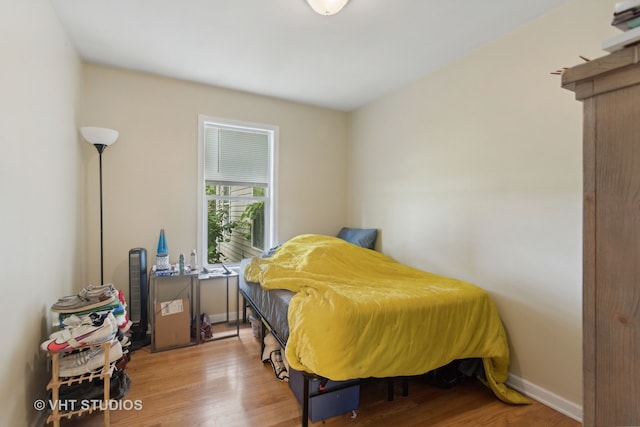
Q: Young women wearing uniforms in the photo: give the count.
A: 0